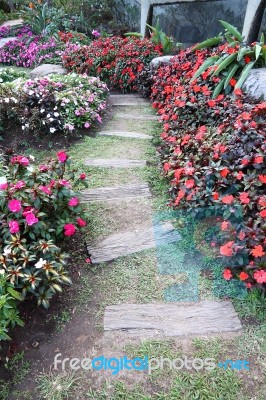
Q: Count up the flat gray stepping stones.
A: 7